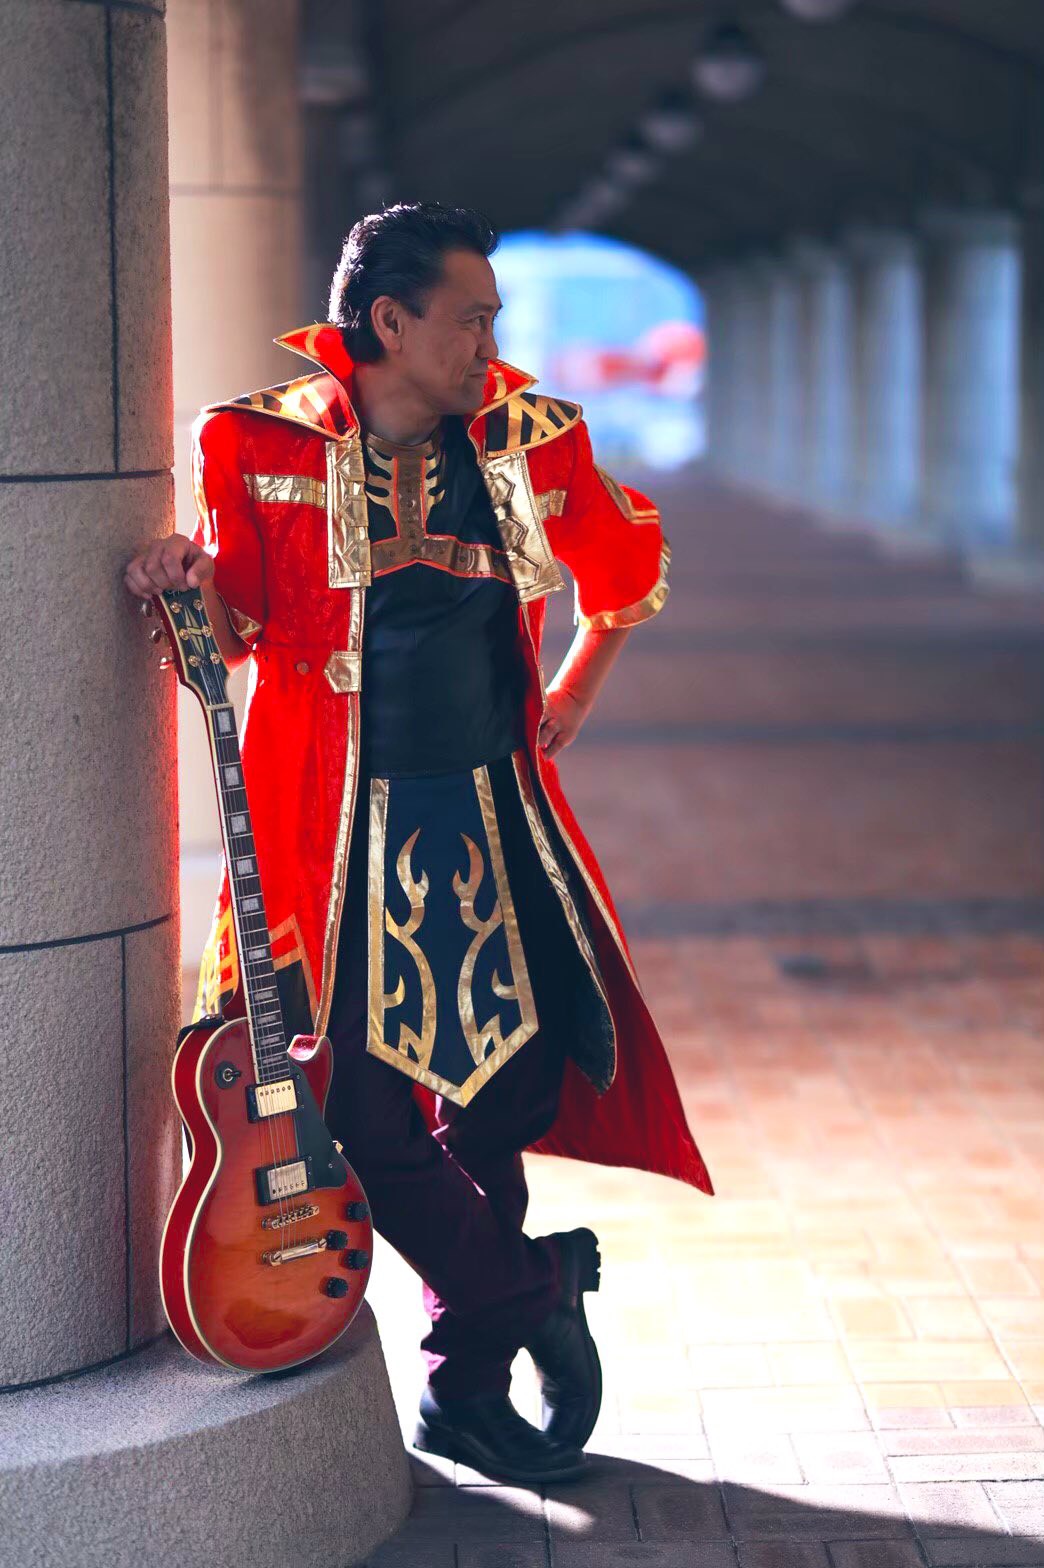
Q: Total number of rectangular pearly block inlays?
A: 10